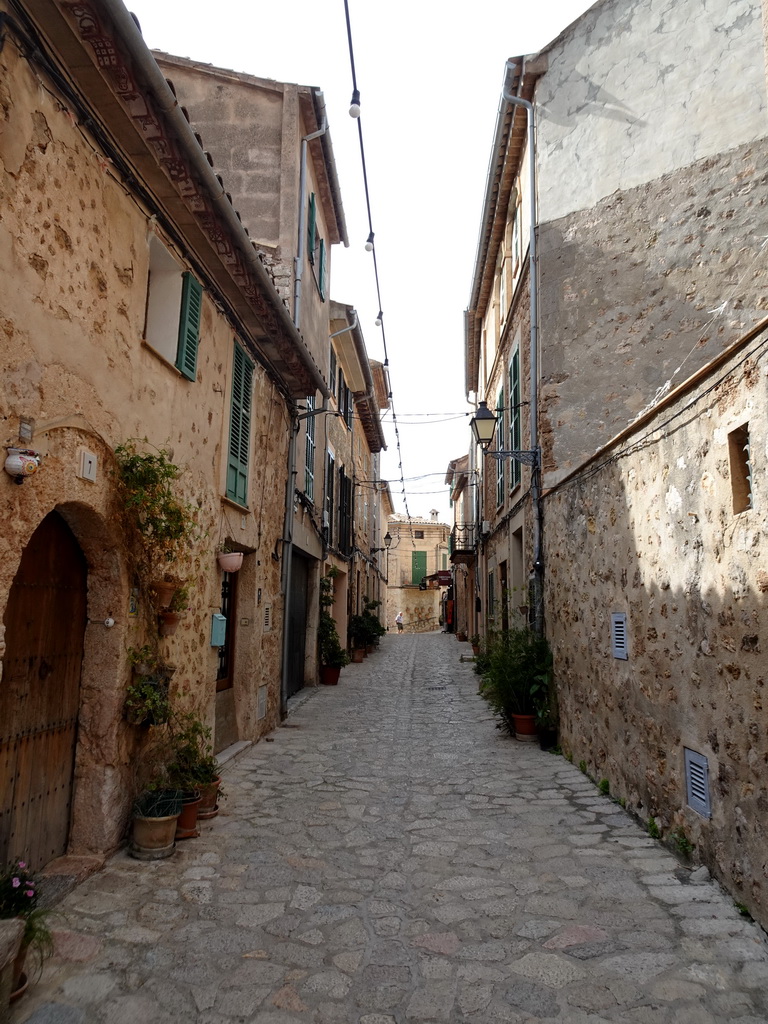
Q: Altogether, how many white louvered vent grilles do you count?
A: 2